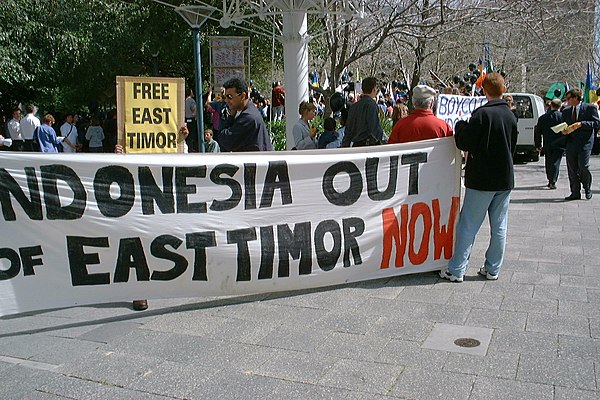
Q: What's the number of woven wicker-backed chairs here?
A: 0